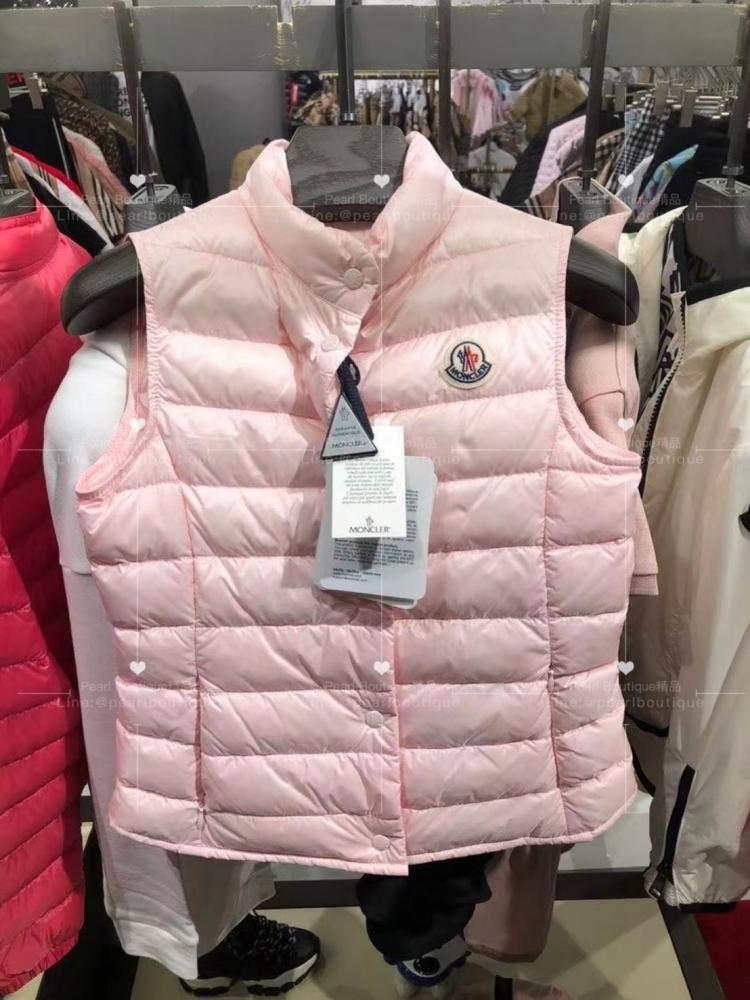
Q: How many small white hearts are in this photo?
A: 8